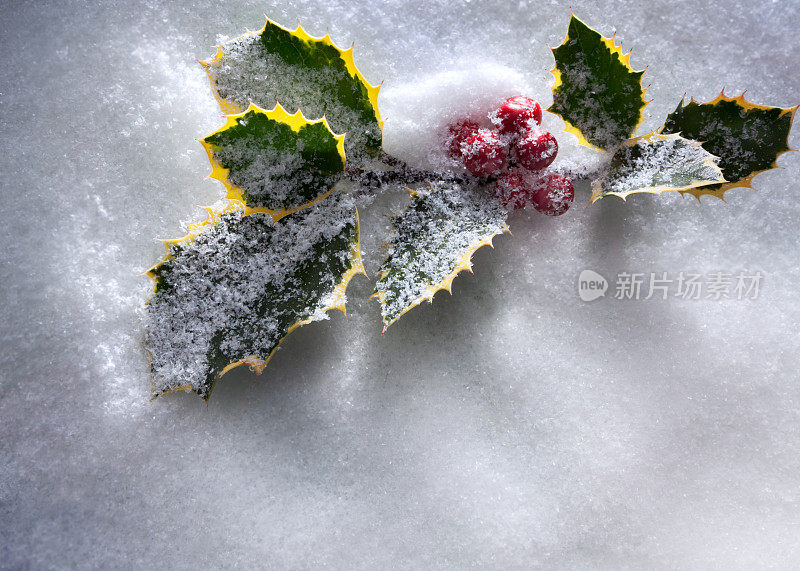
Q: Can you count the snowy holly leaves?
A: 7